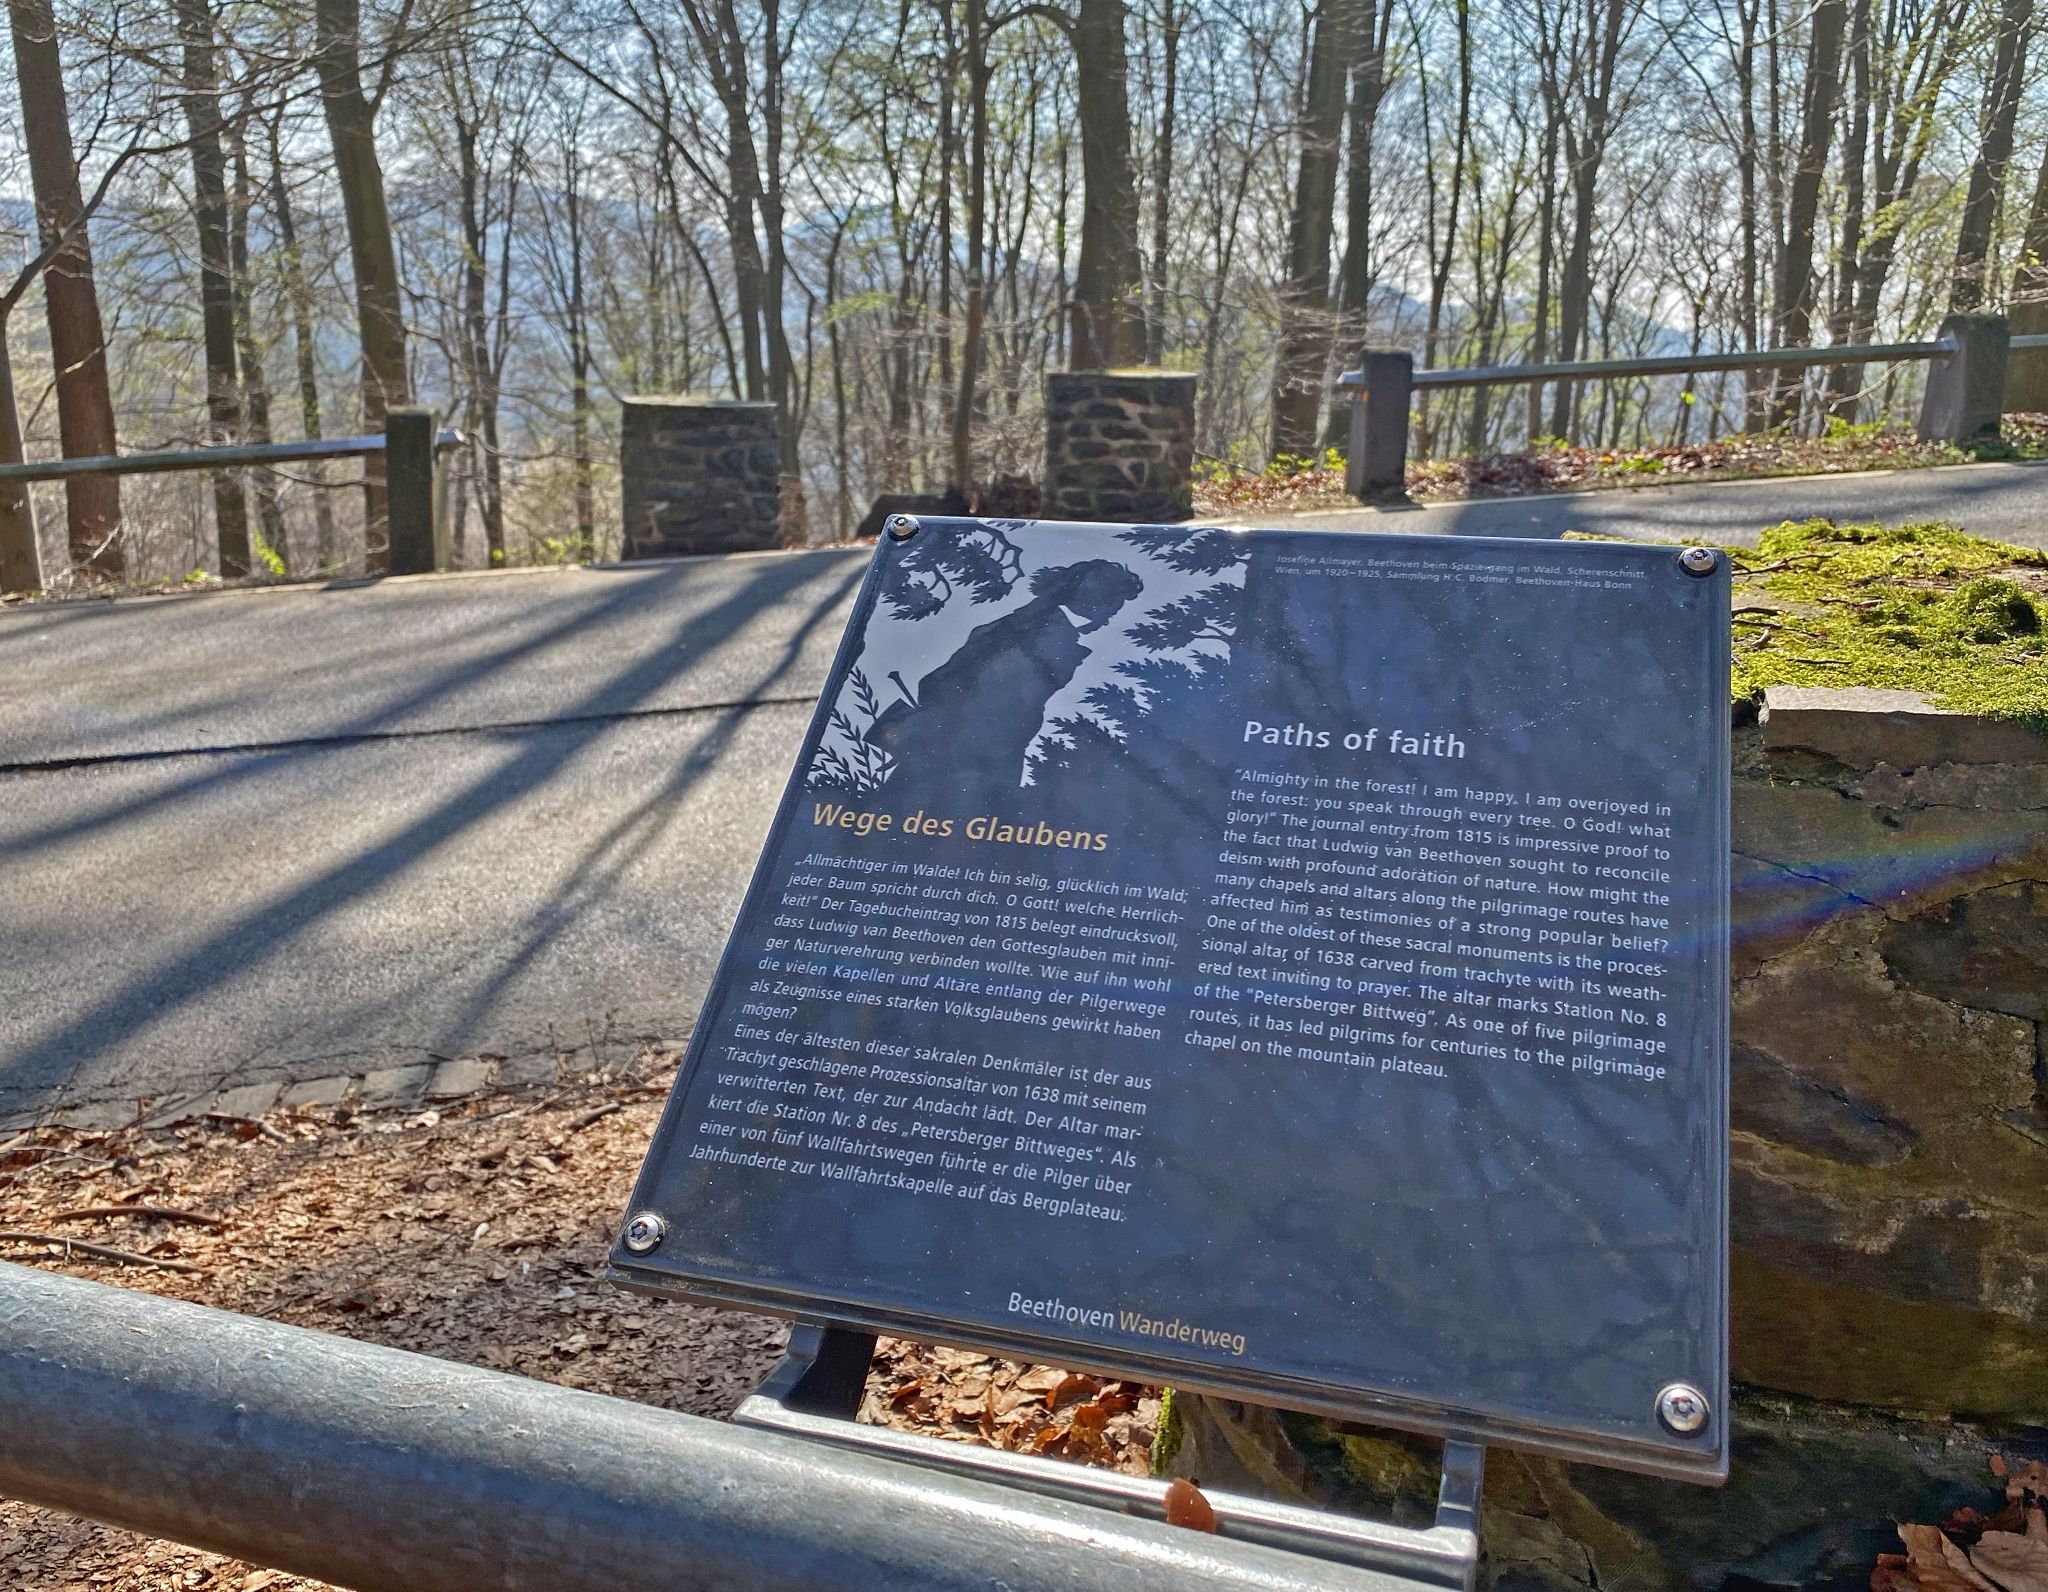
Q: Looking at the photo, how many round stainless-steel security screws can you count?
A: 4